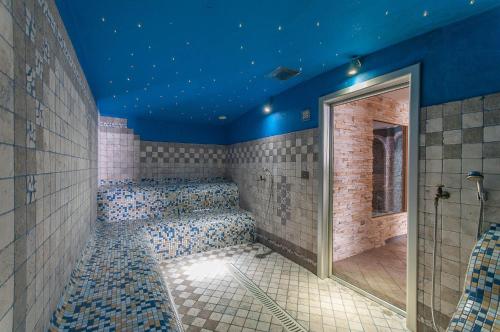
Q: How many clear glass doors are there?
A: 1